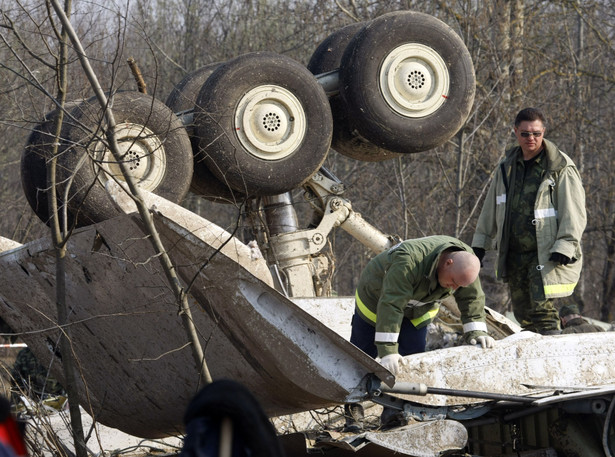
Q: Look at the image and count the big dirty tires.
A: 6